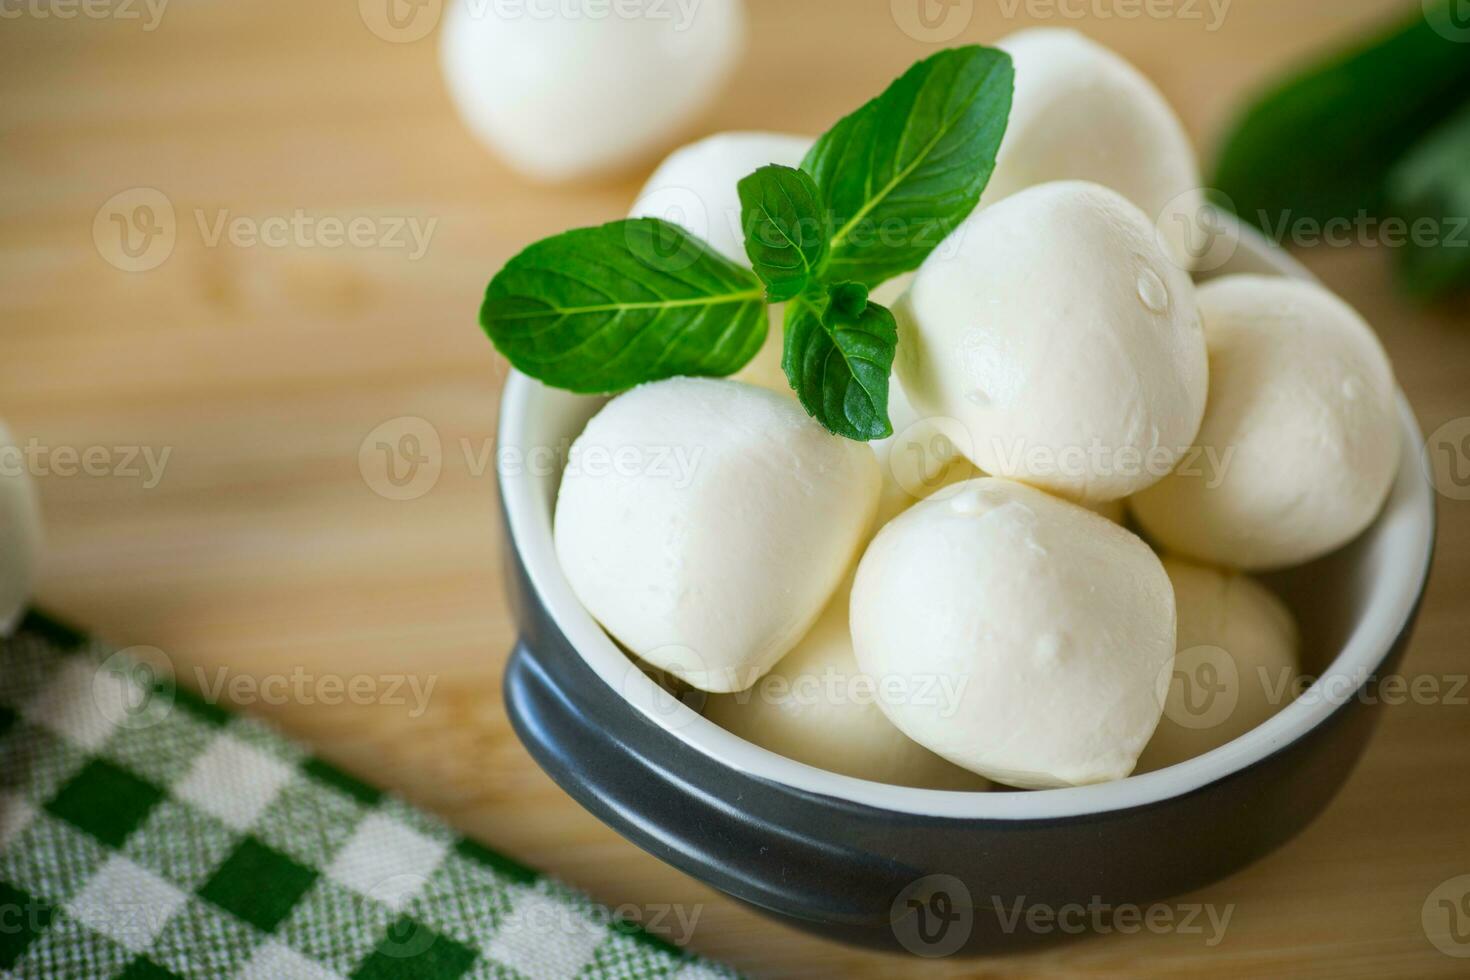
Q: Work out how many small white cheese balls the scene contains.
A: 11